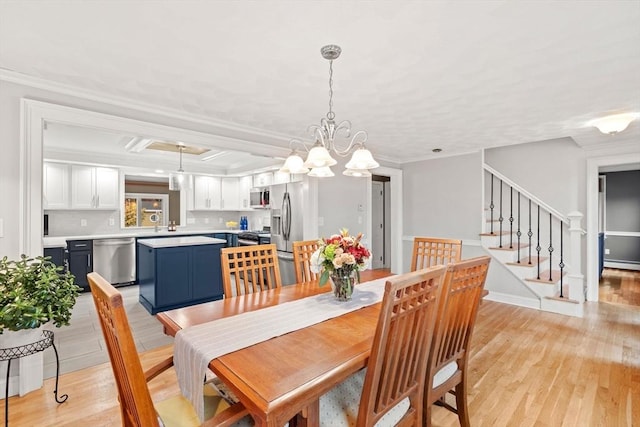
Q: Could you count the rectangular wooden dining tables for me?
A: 1